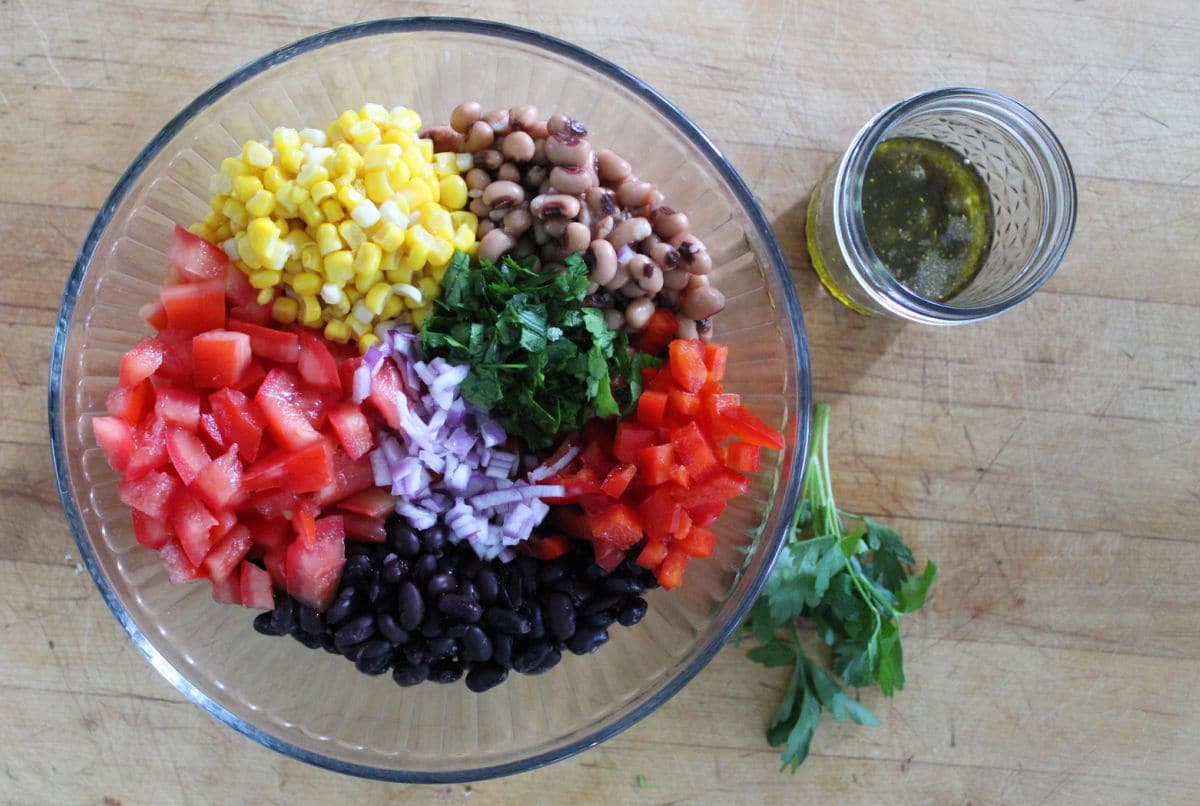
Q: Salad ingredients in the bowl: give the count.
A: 7